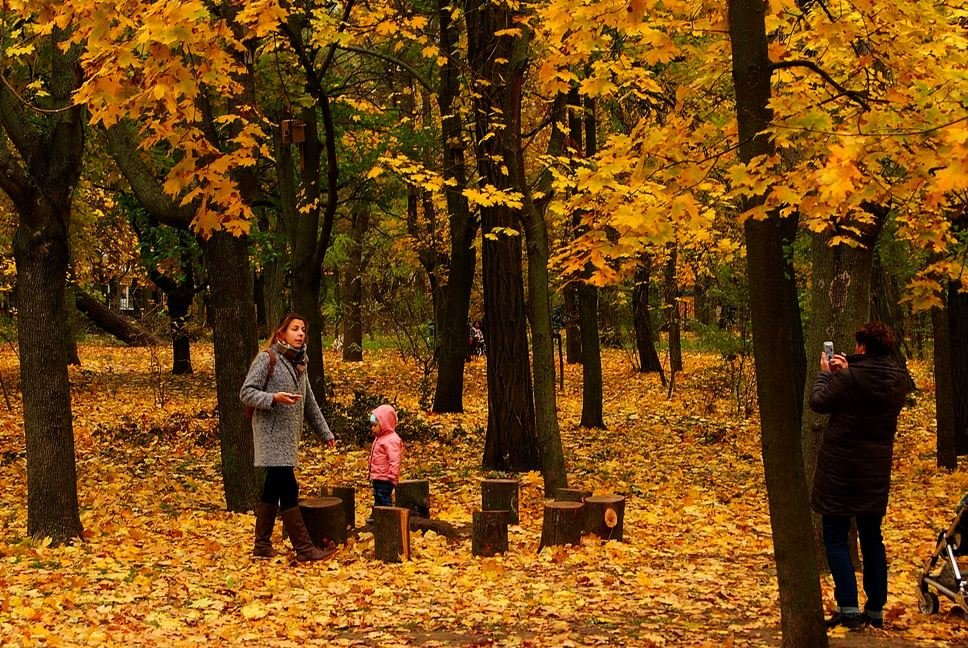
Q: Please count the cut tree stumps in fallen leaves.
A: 9